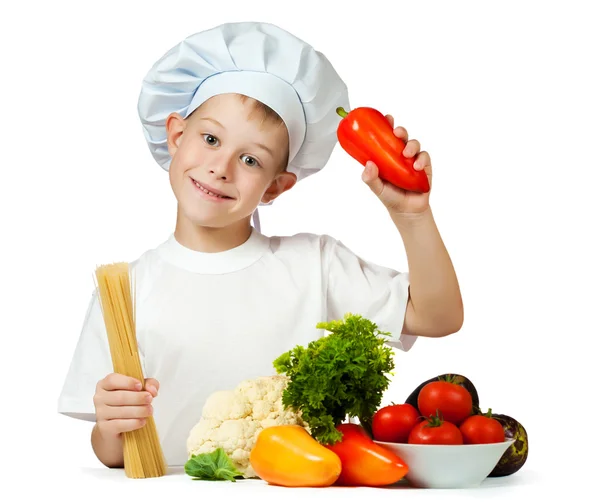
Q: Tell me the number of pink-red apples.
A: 0